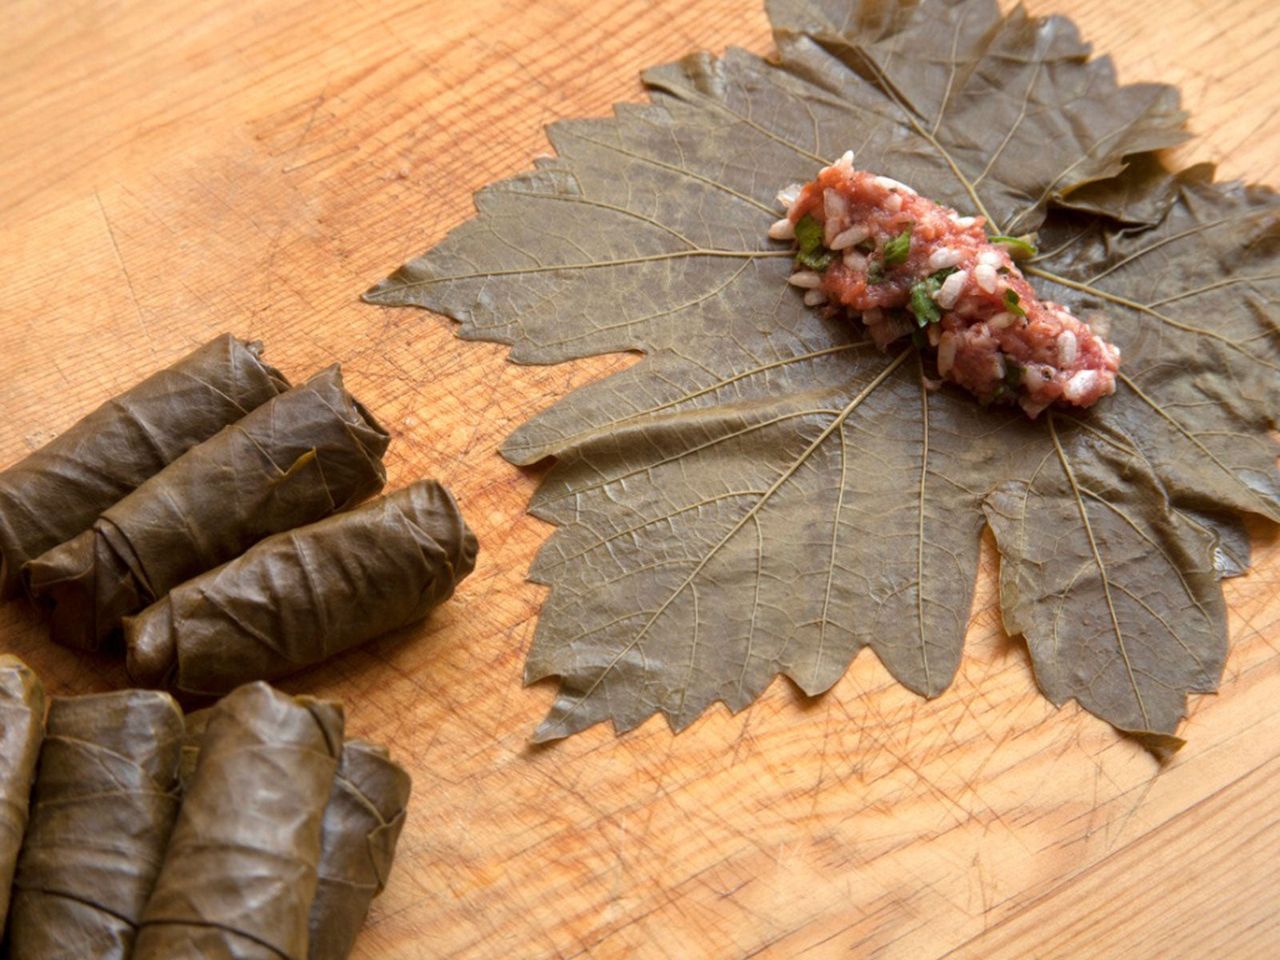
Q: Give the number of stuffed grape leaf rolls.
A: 7